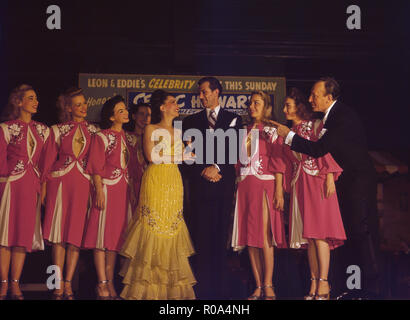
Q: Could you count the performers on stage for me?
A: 9